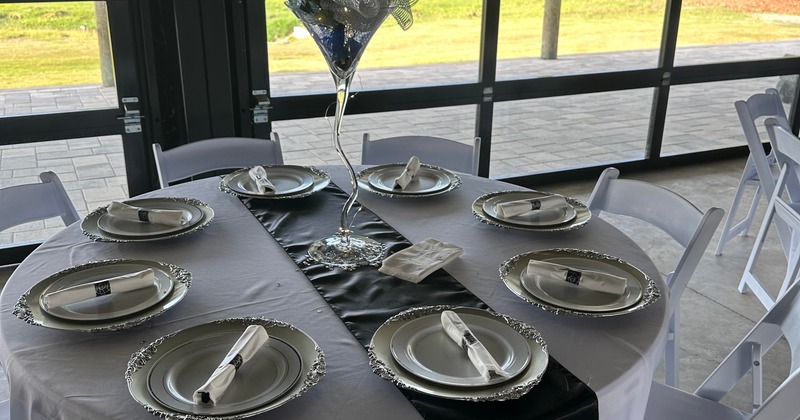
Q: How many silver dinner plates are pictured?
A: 8